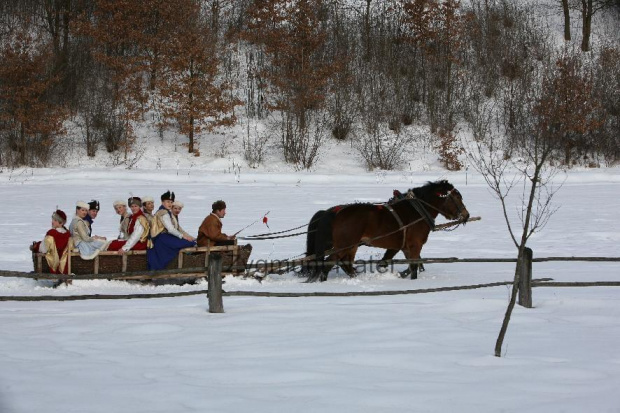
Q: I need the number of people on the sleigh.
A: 9